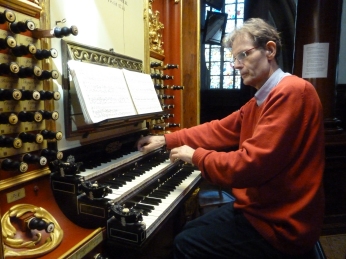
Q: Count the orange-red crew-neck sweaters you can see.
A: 1